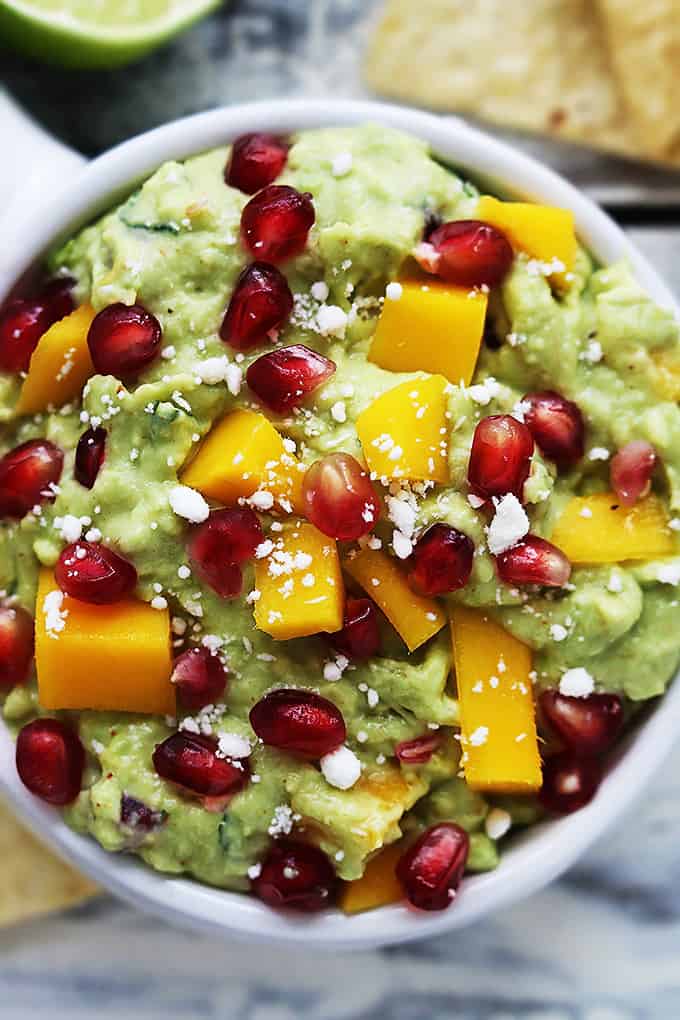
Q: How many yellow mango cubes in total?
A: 11